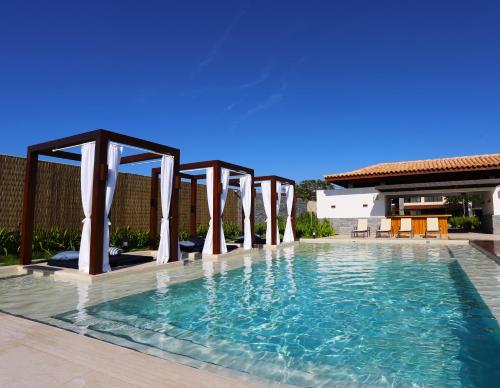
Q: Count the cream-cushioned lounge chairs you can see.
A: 4